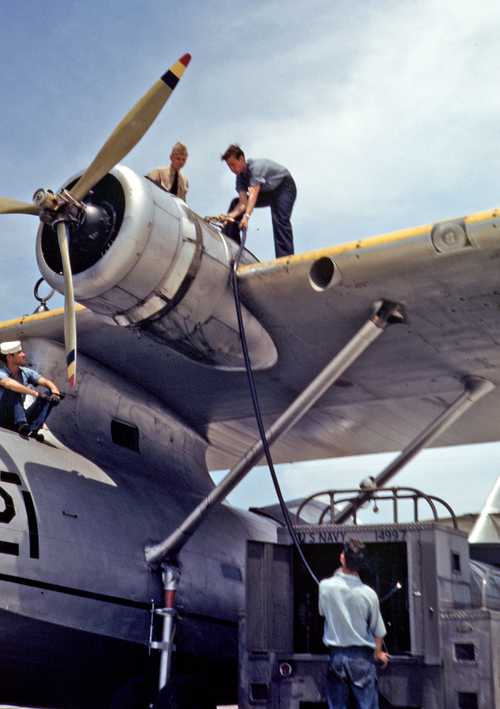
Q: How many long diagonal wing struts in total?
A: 2